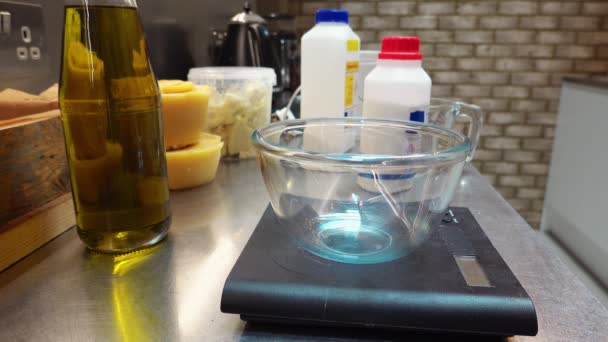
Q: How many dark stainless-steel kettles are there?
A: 1